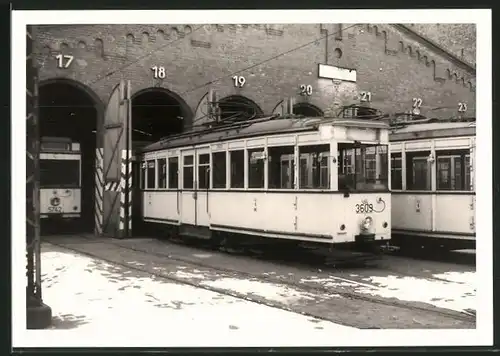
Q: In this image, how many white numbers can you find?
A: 7